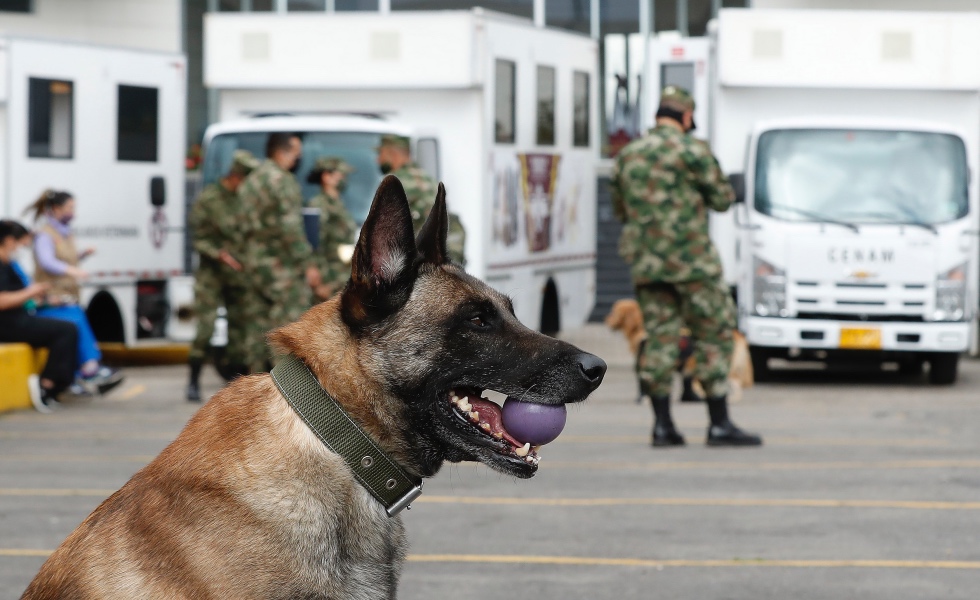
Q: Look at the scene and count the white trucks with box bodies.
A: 3